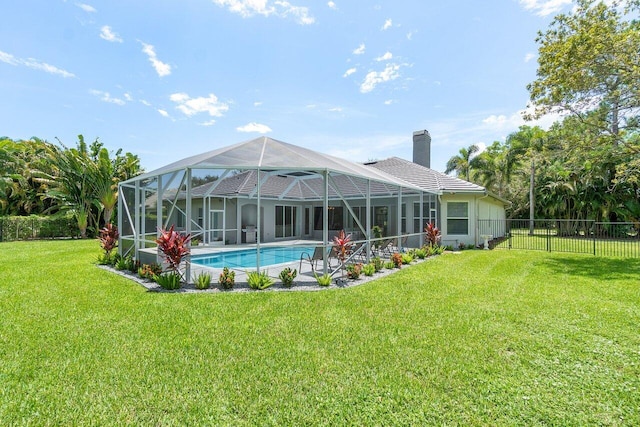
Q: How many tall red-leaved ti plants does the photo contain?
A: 4